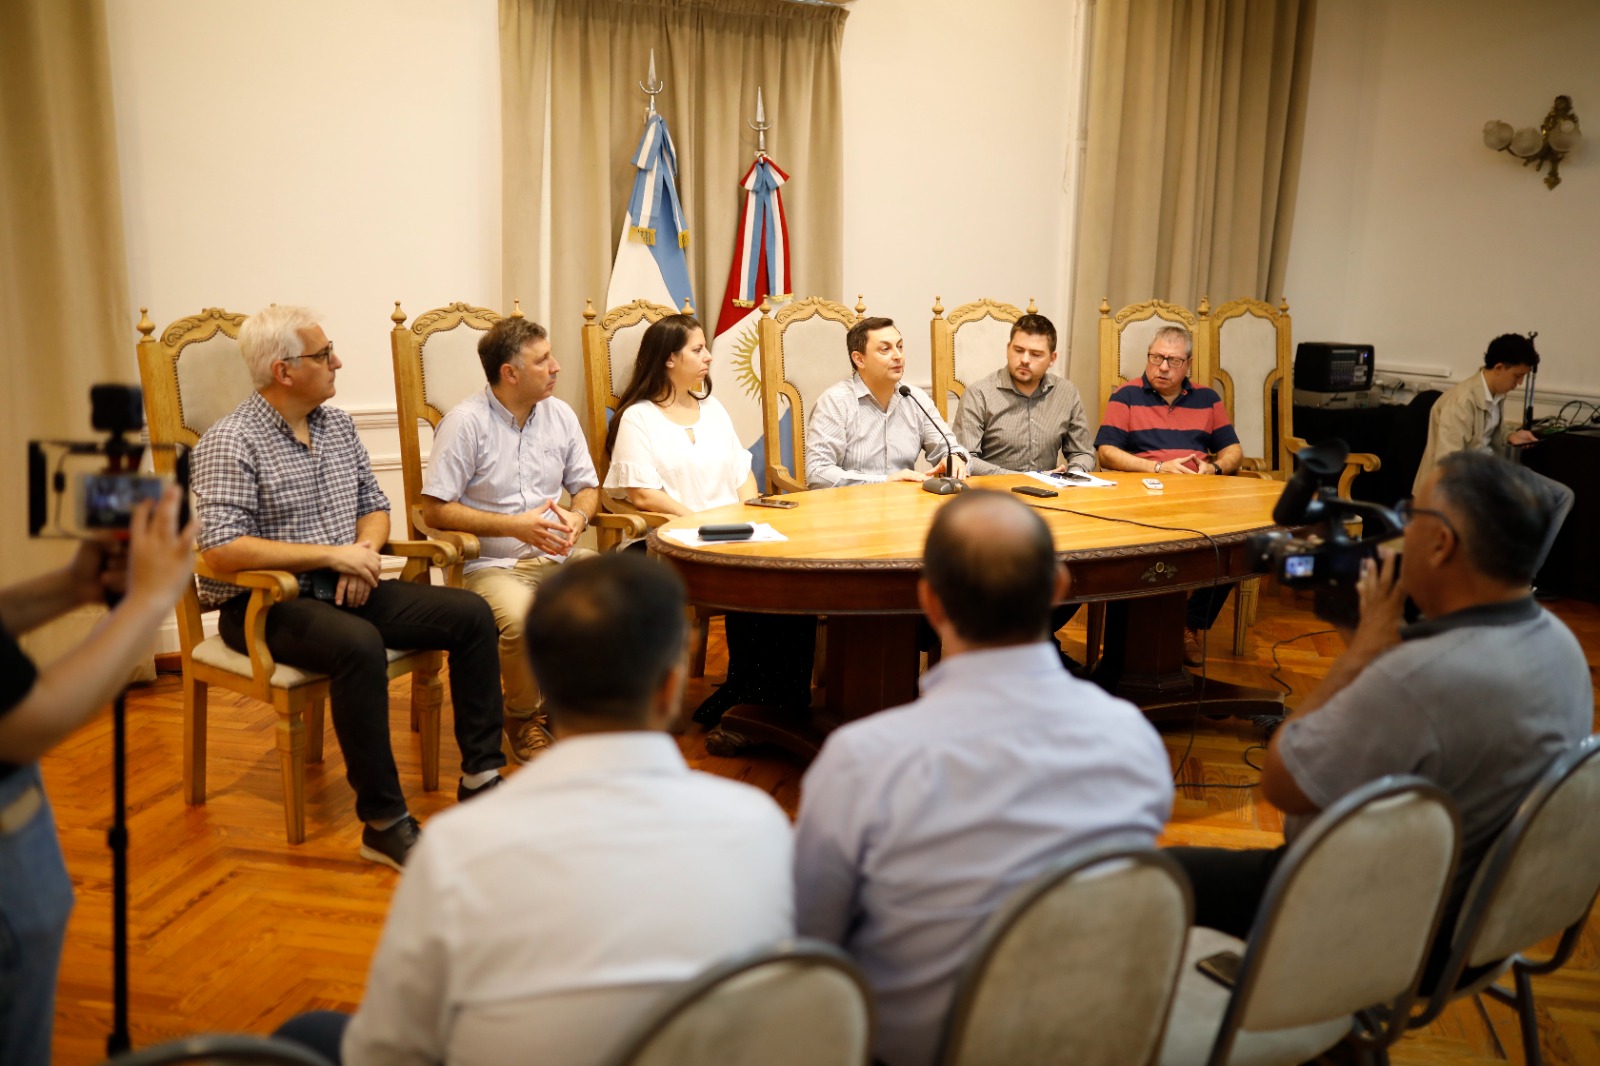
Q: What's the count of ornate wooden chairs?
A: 7